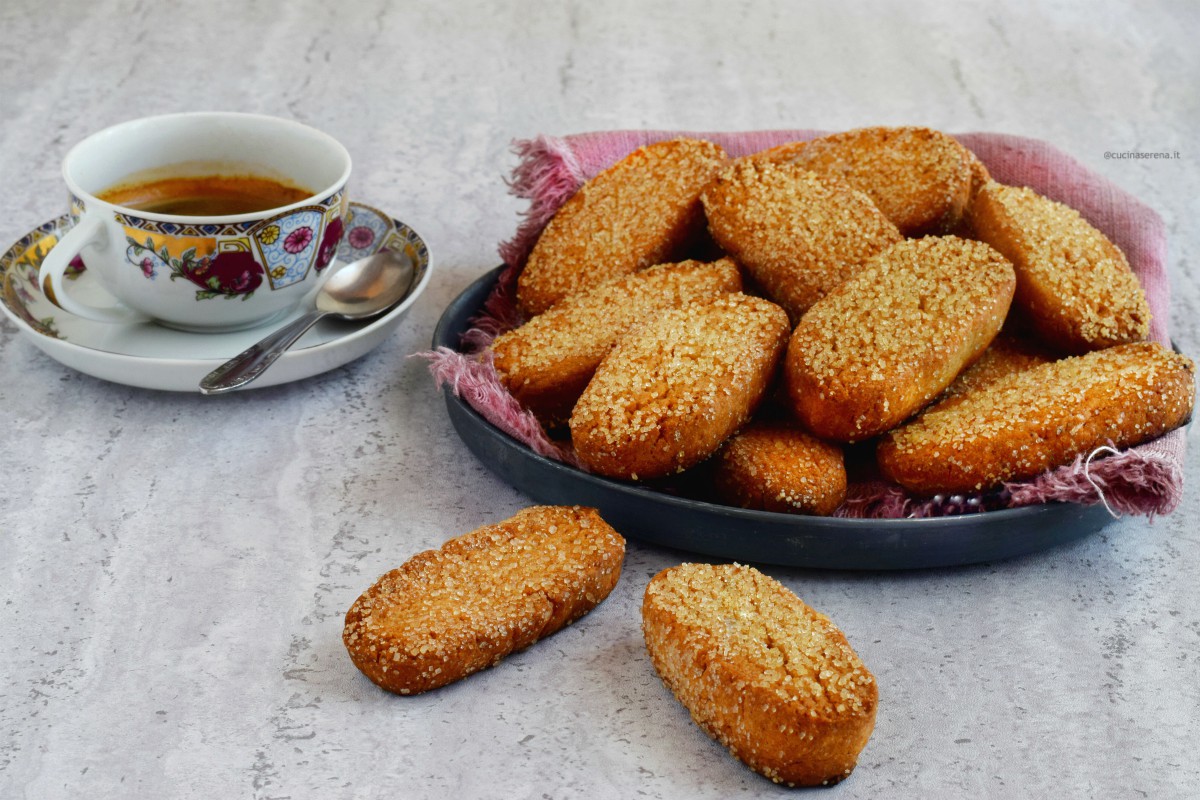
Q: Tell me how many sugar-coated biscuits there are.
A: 12